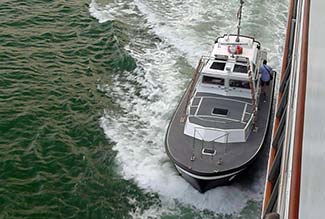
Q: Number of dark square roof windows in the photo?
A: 2